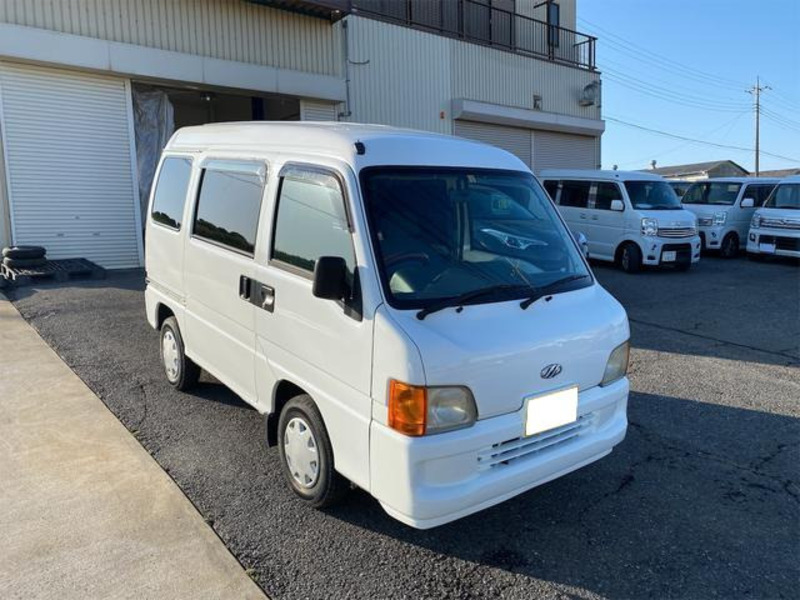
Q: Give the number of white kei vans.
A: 4